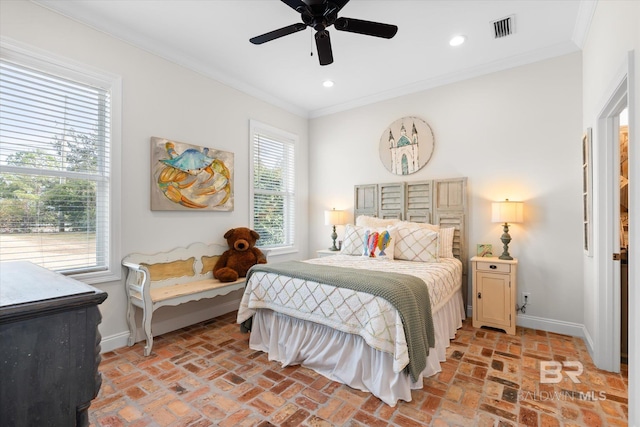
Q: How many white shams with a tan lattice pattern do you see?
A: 2